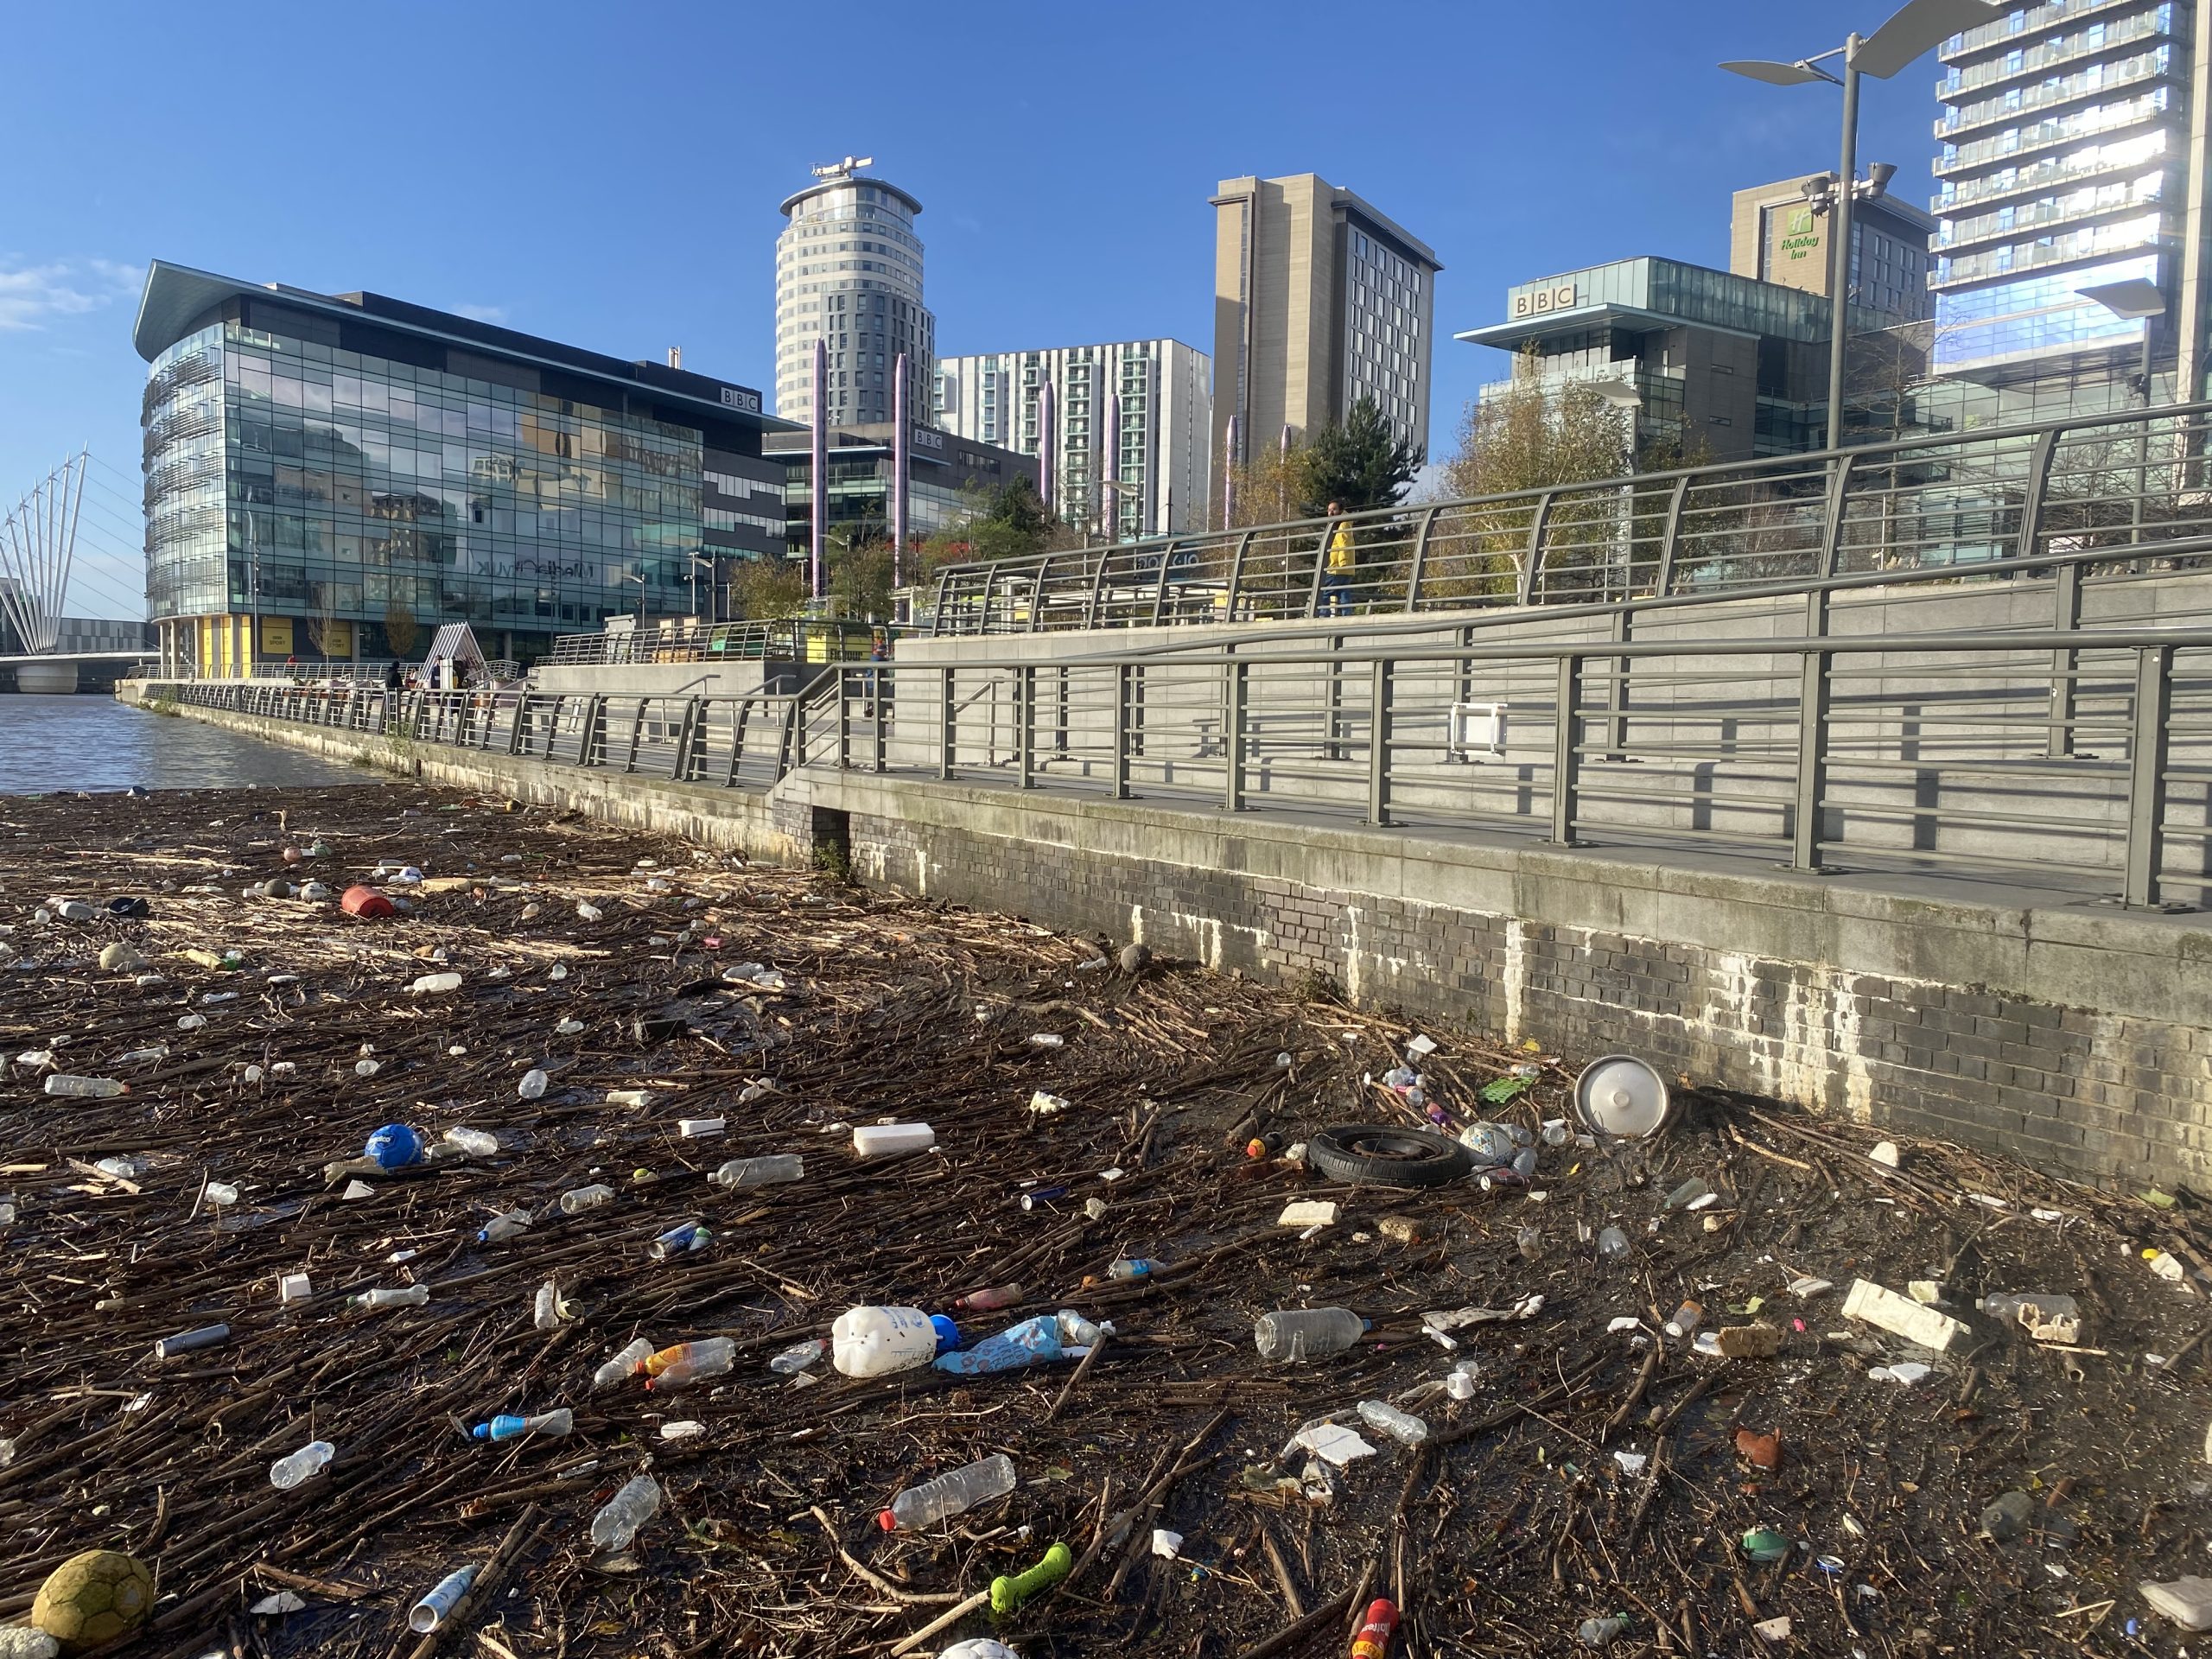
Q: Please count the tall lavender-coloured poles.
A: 6